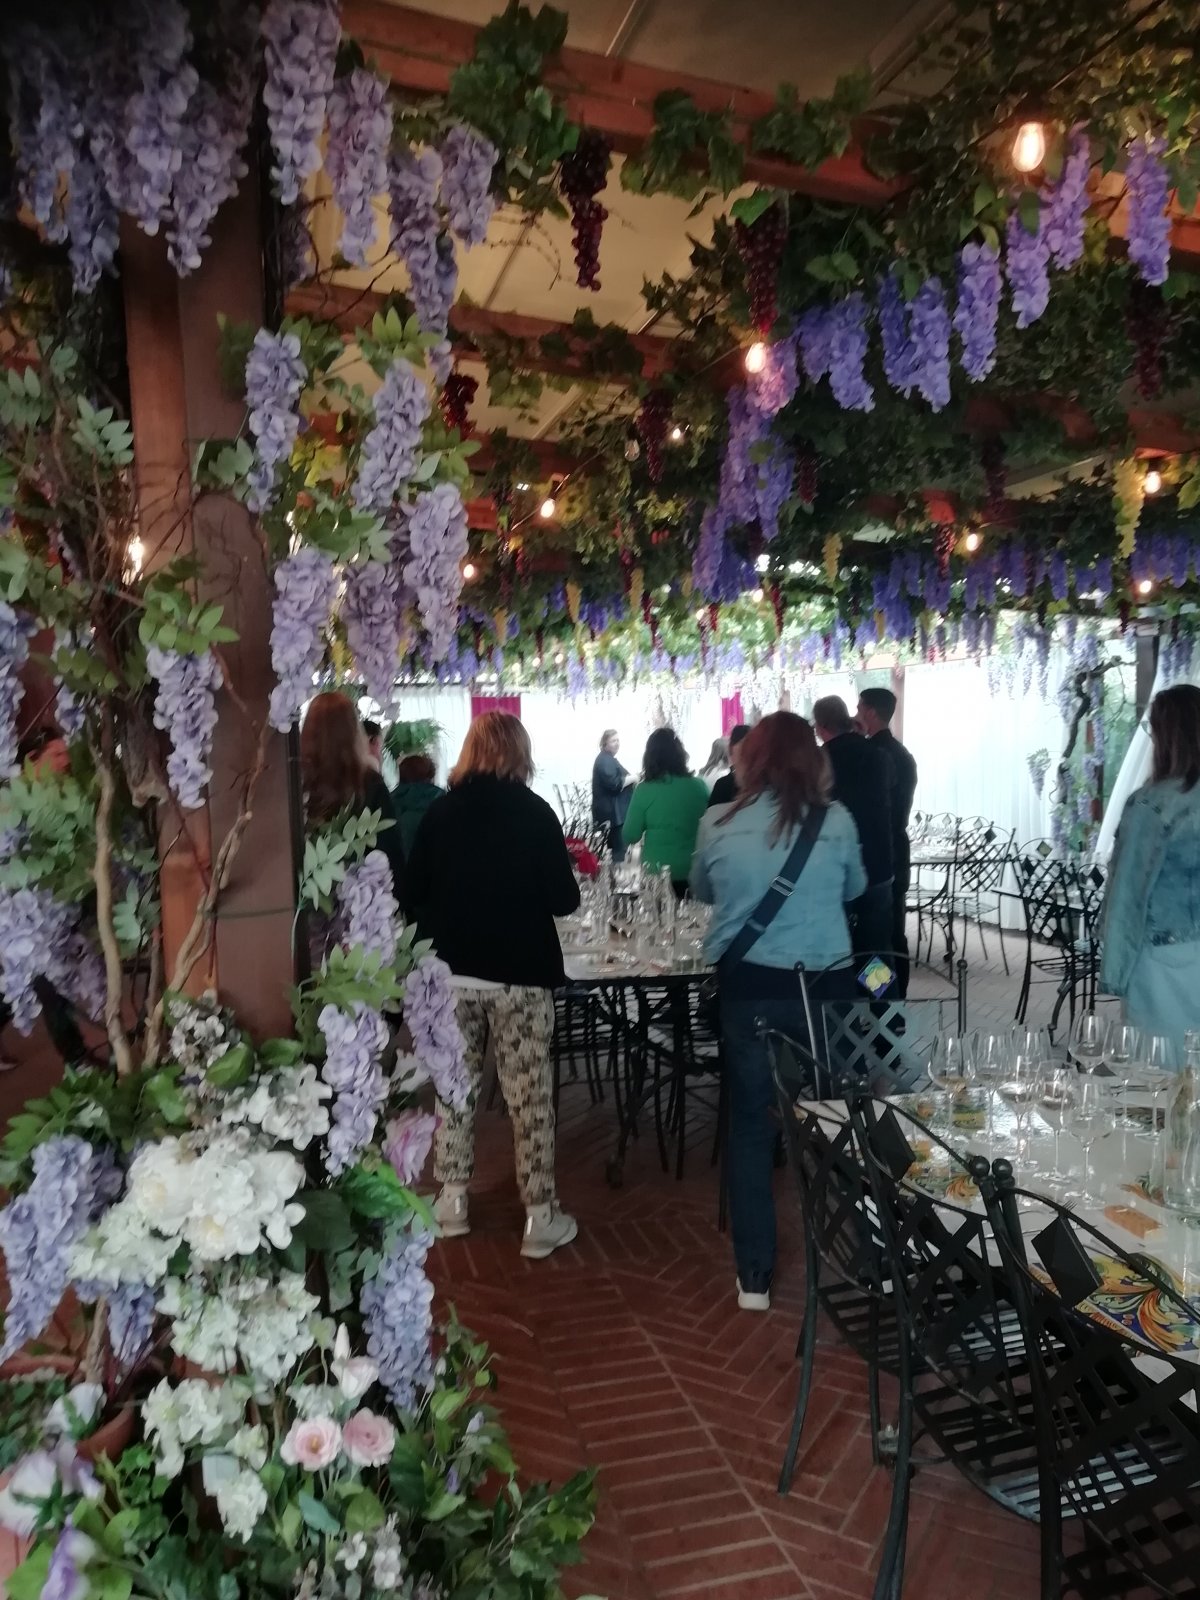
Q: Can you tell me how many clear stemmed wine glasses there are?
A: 9